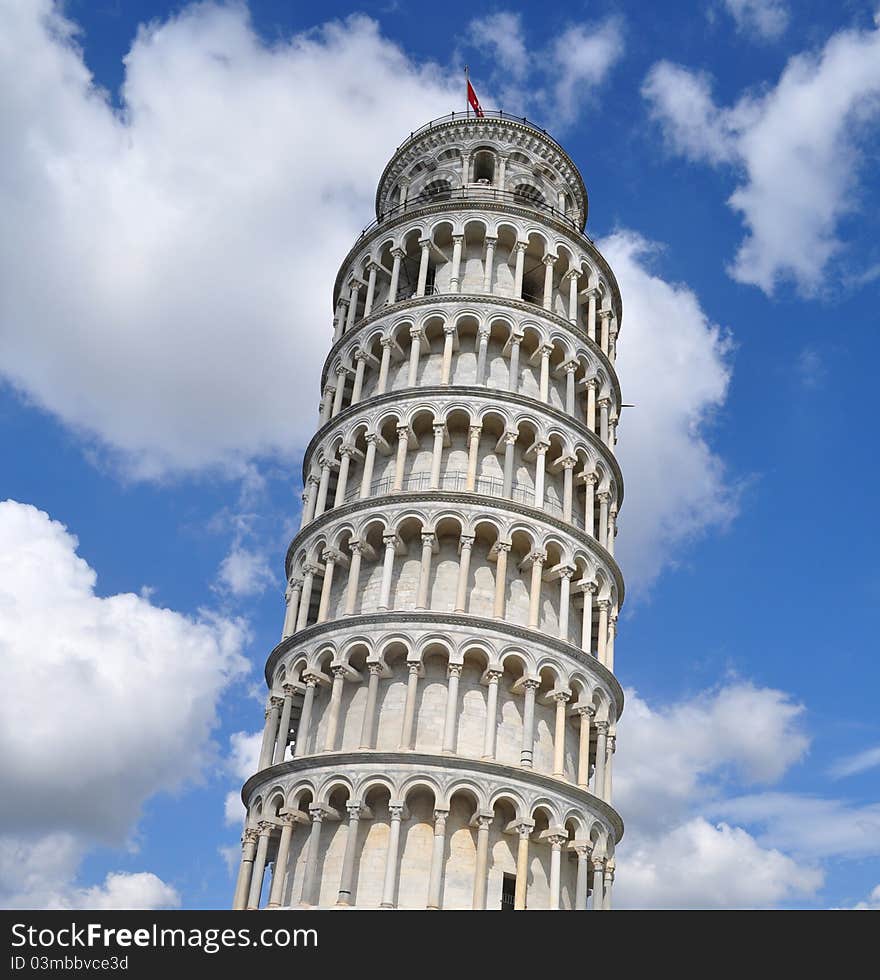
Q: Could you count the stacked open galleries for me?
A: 6